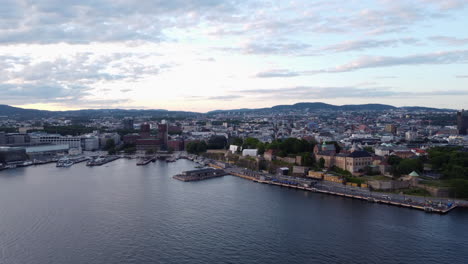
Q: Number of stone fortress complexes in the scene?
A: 1